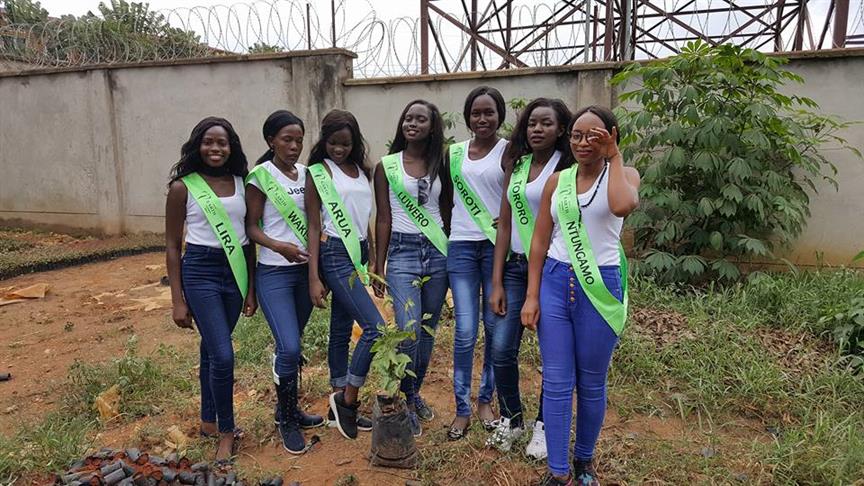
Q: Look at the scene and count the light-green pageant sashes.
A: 7